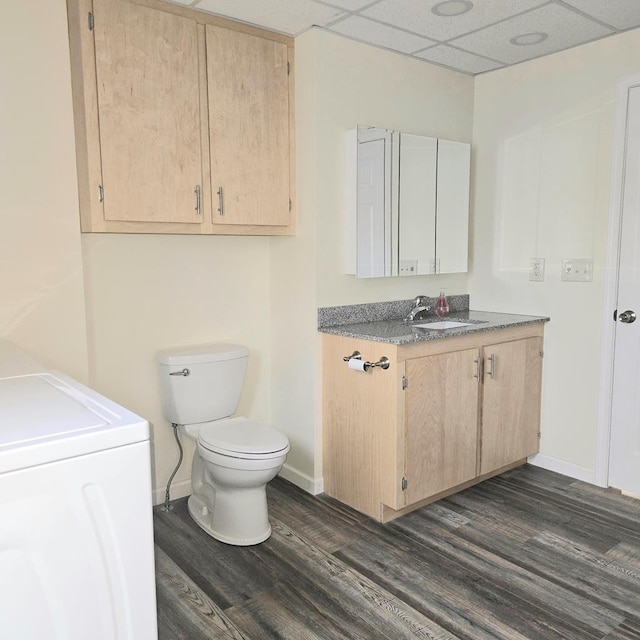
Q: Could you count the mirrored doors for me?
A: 3